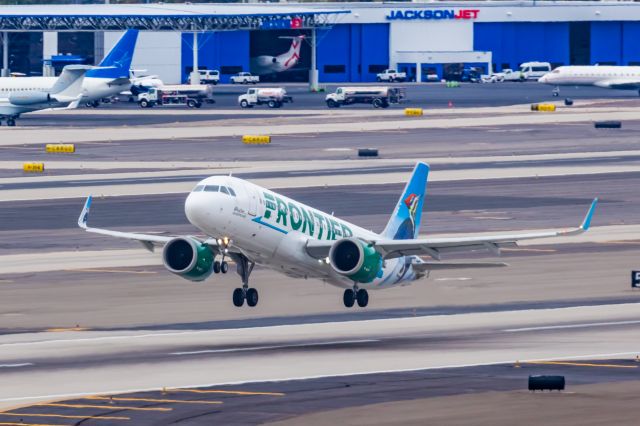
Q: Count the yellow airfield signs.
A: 5